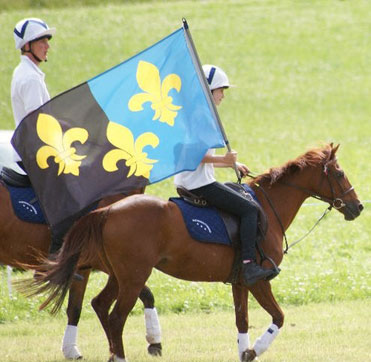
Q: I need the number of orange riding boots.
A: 0